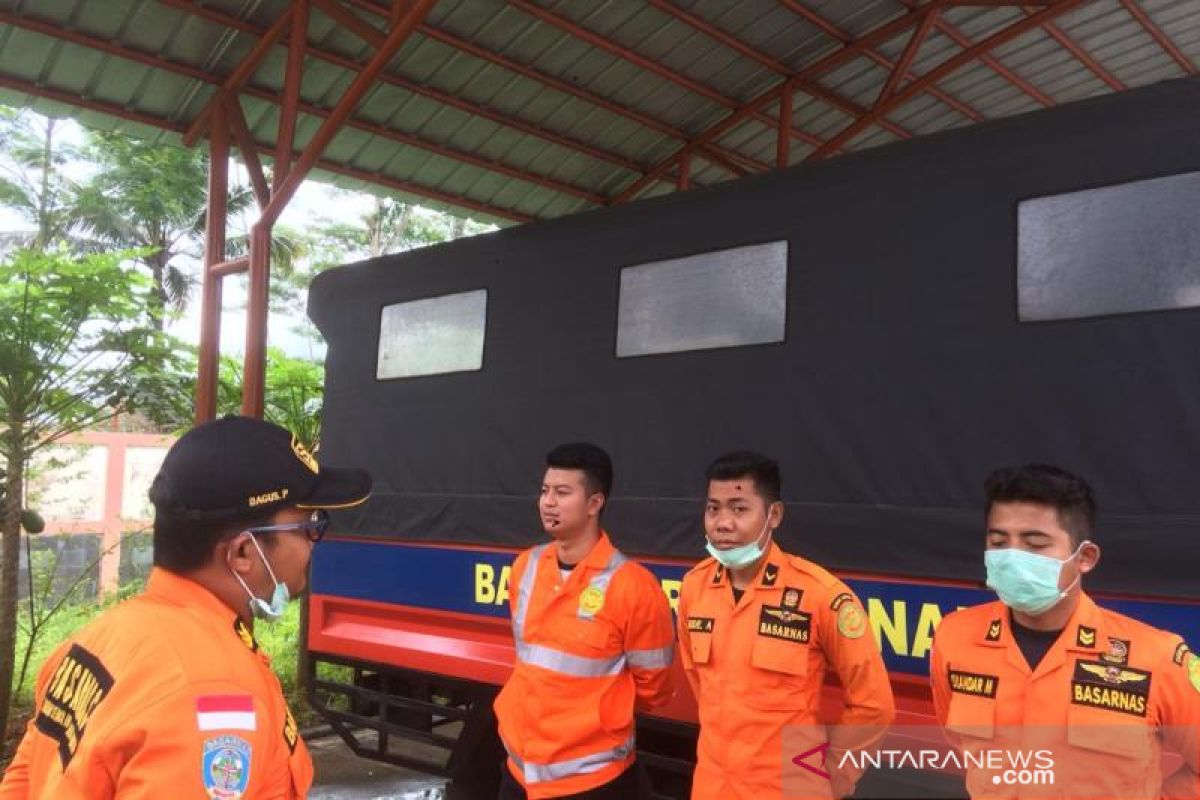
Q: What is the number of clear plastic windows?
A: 3